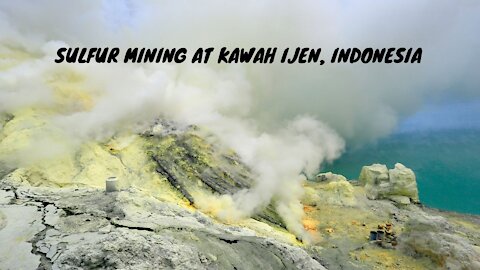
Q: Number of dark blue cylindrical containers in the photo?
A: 2